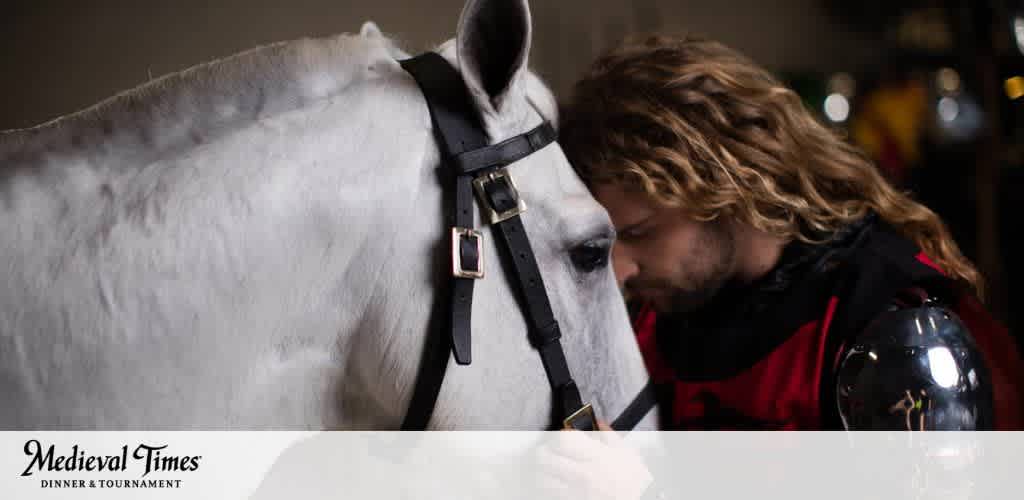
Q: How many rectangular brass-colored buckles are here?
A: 3